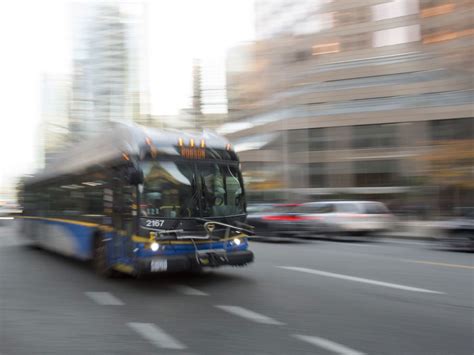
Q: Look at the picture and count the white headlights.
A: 2